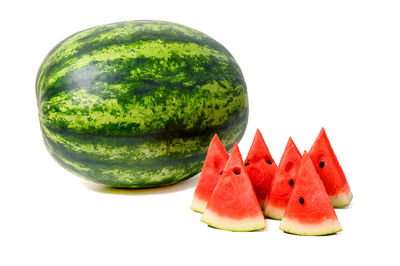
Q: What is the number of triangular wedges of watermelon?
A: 6